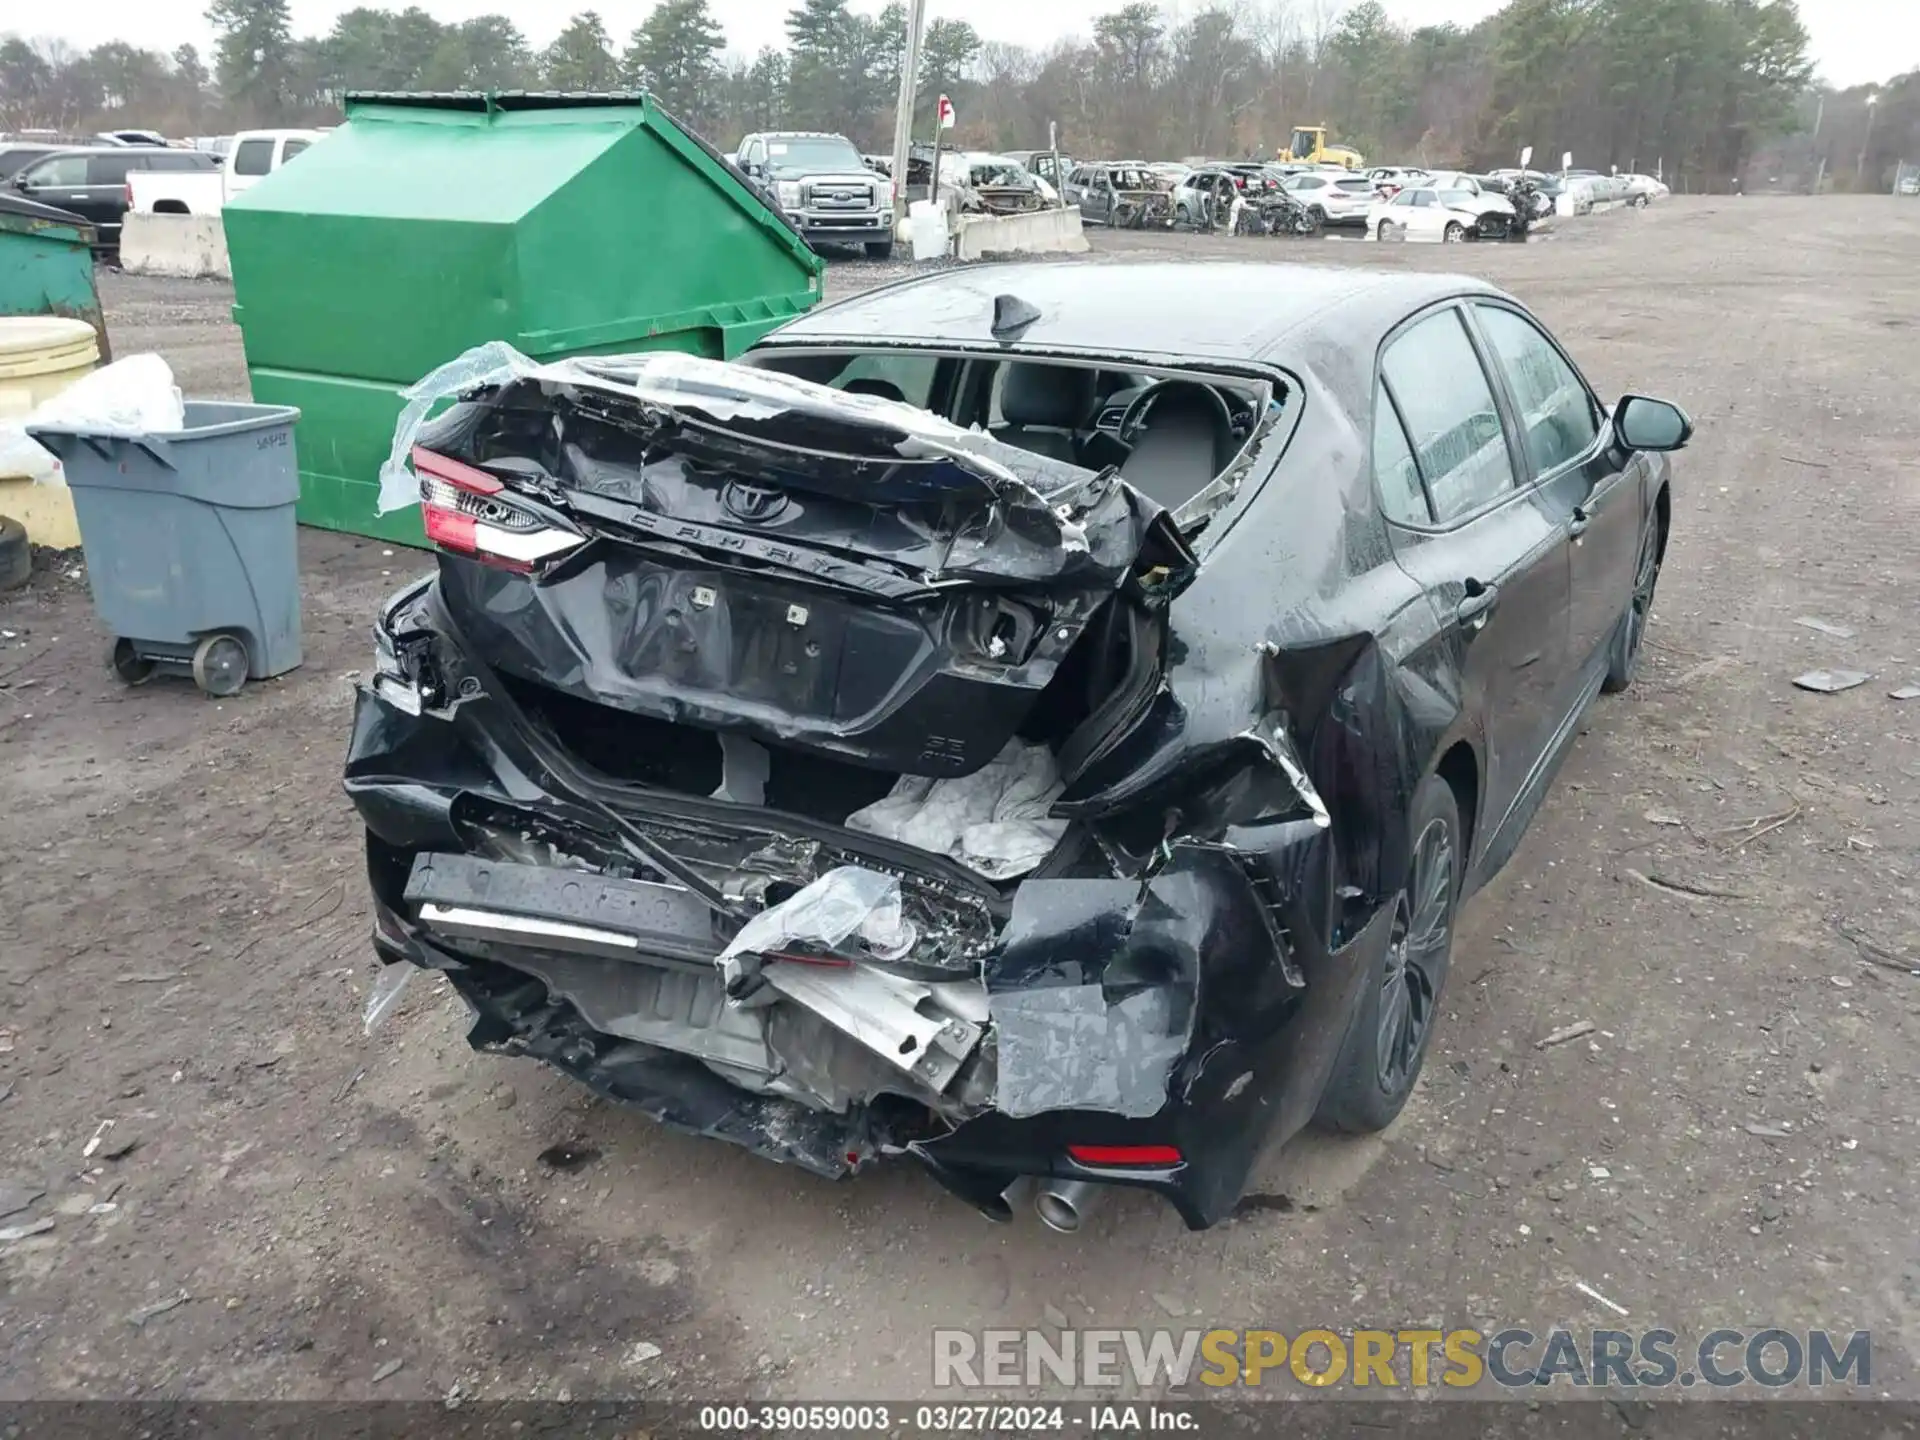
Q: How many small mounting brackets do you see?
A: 2